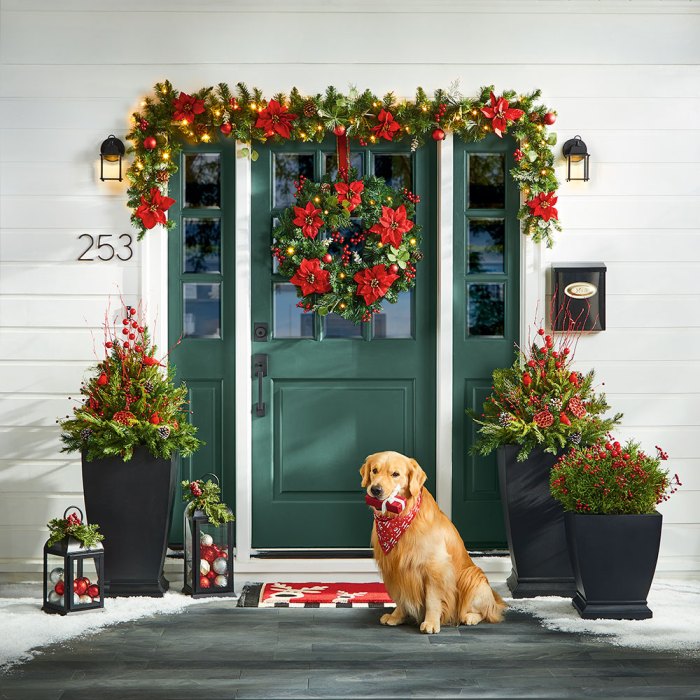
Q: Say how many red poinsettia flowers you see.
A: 11